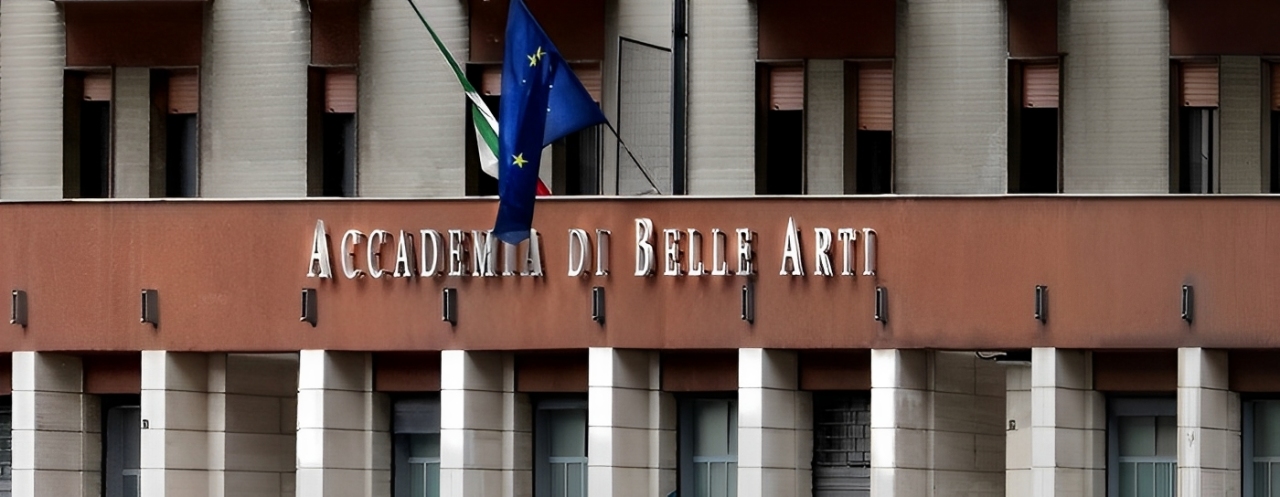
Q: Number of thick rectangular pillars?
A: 9